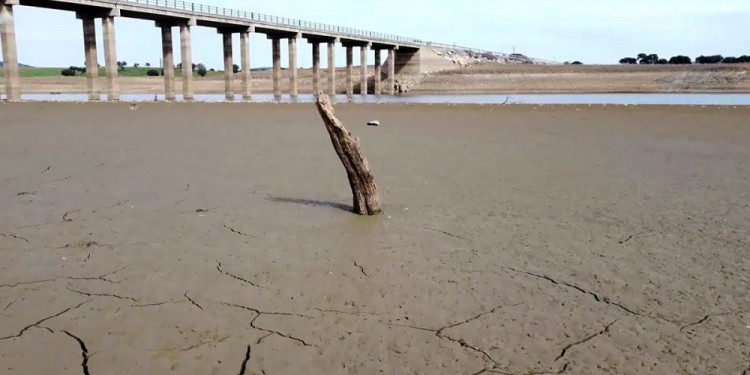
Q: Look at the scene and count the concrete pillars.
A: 15